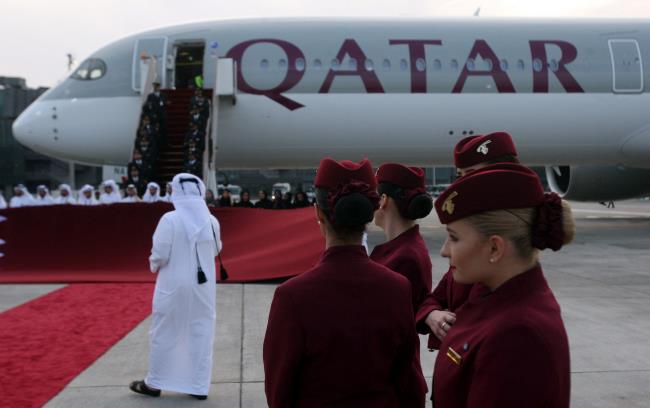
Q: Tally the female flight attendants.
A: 4